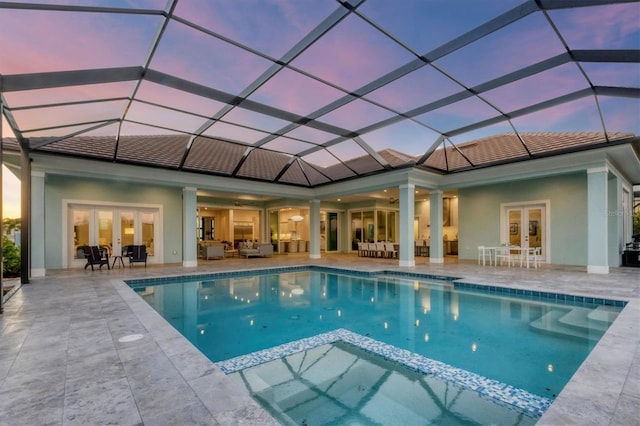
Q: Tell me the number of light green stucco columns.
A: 6